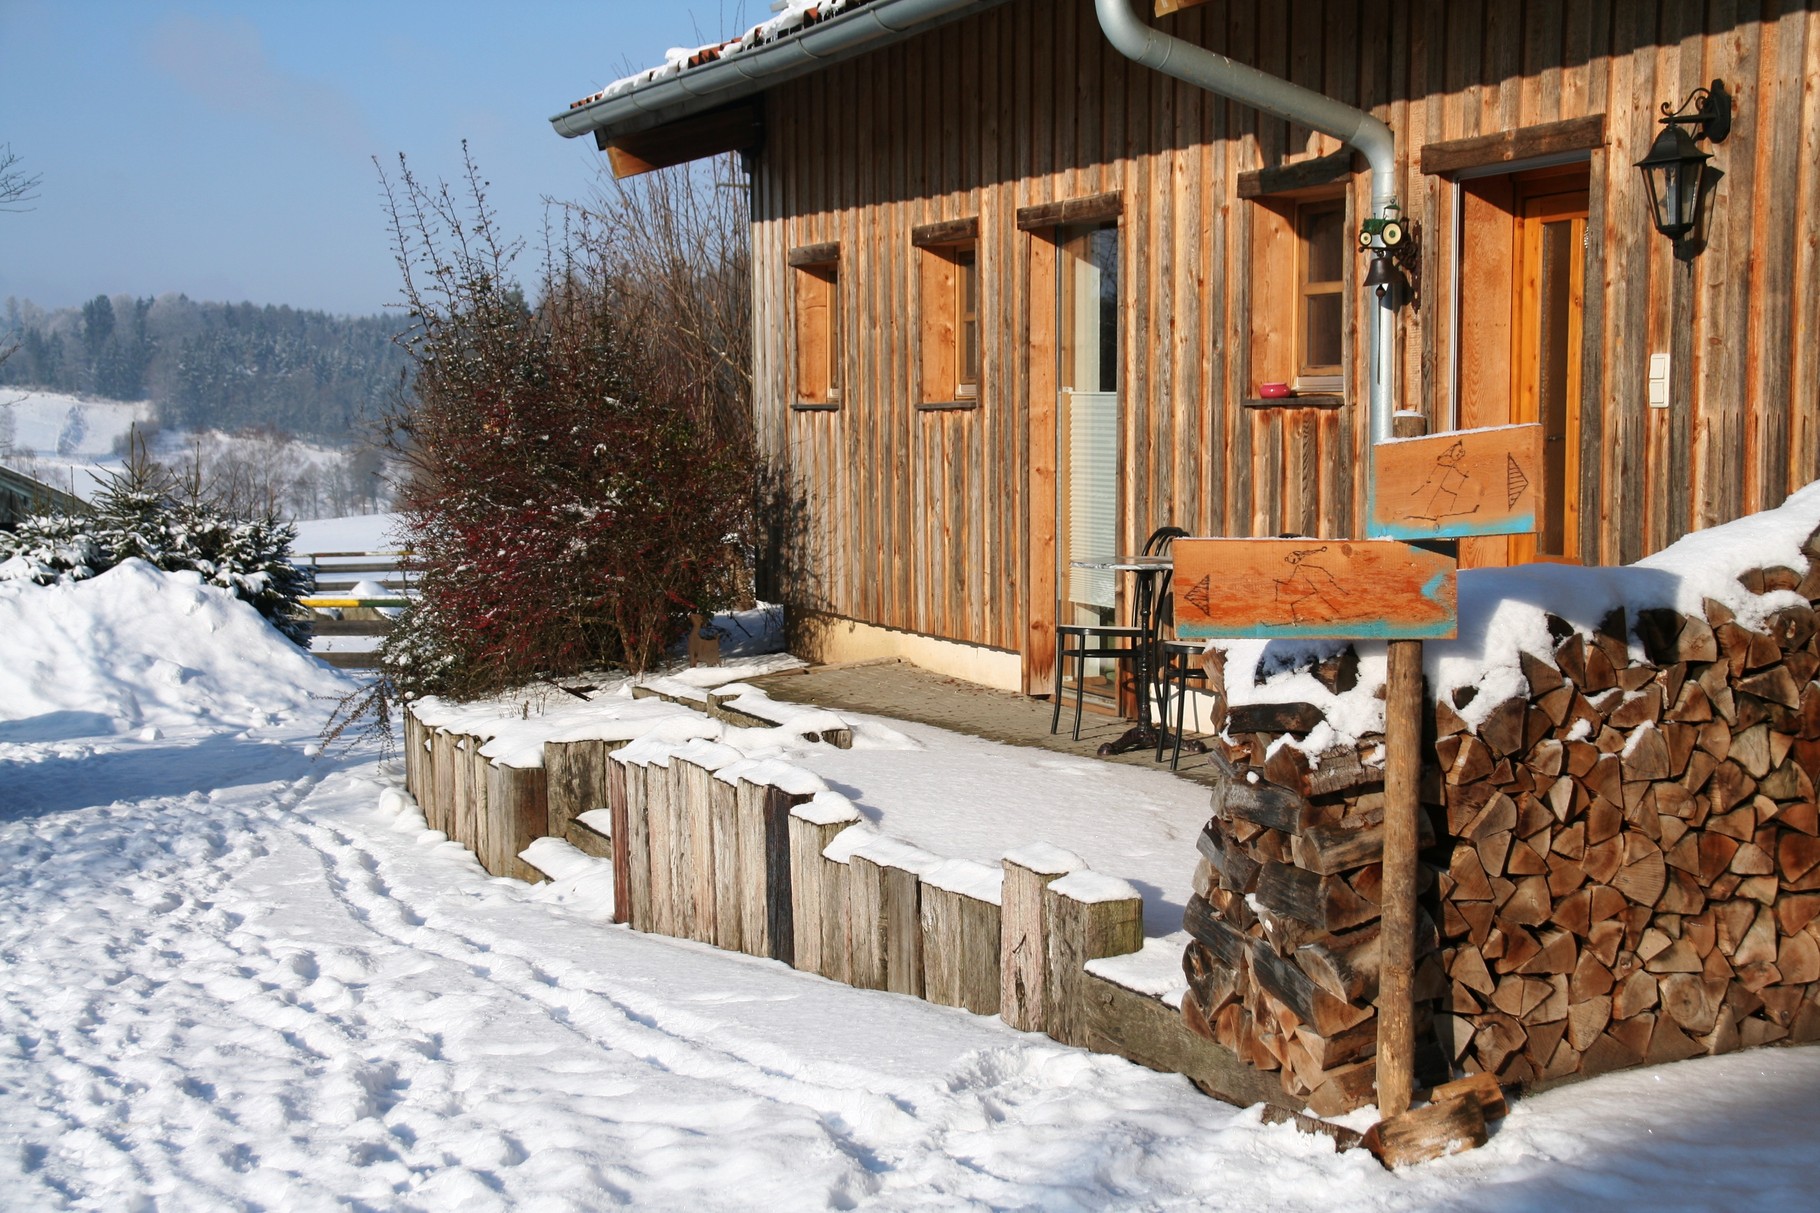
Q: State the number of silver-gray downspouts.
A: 1